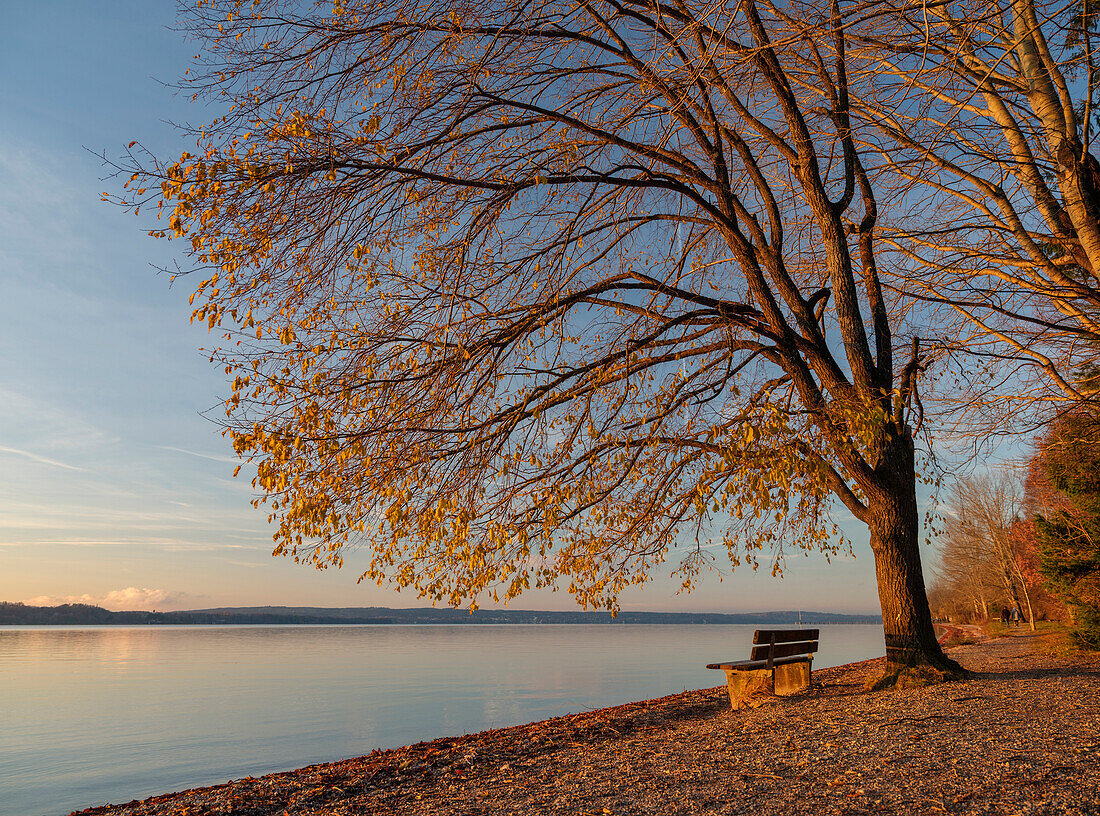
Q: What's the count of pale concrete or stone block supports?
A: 2